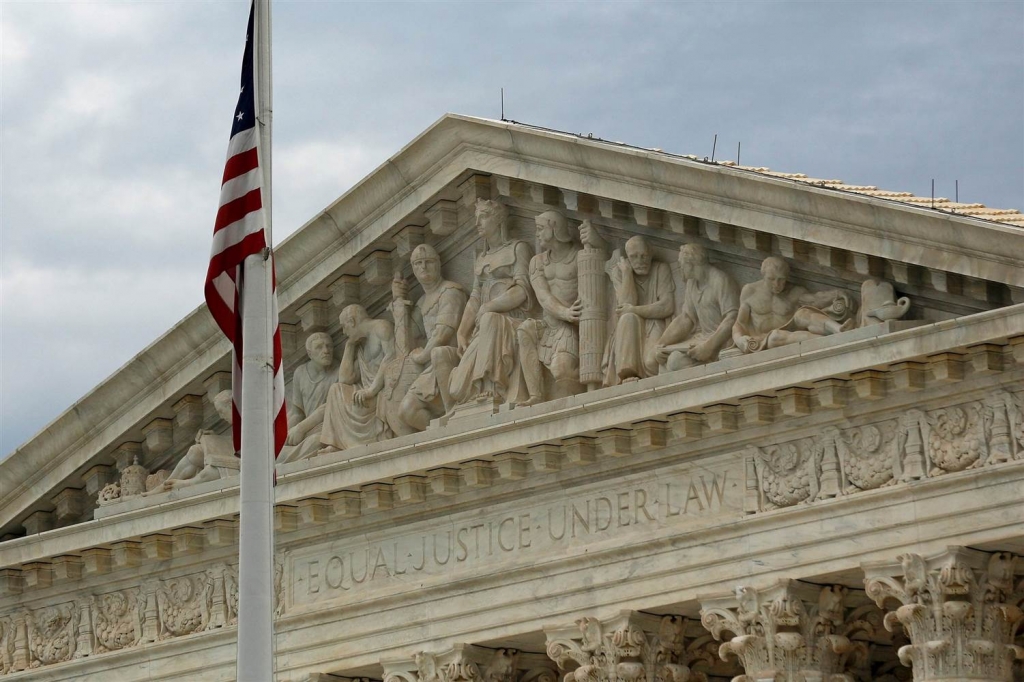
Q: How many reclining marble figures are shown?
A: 2